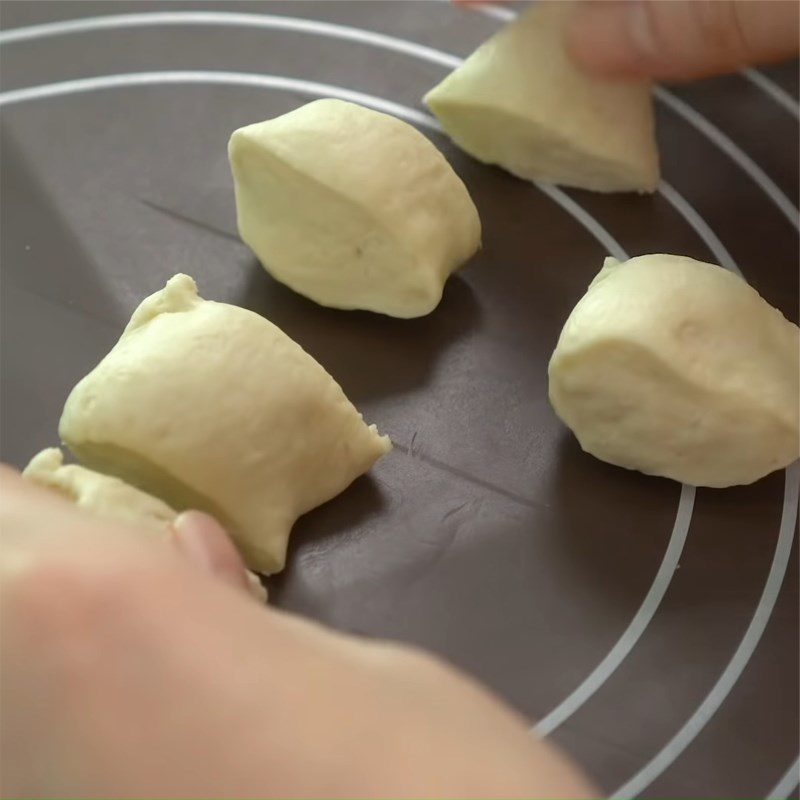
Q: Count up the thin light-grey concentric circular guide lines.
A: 4